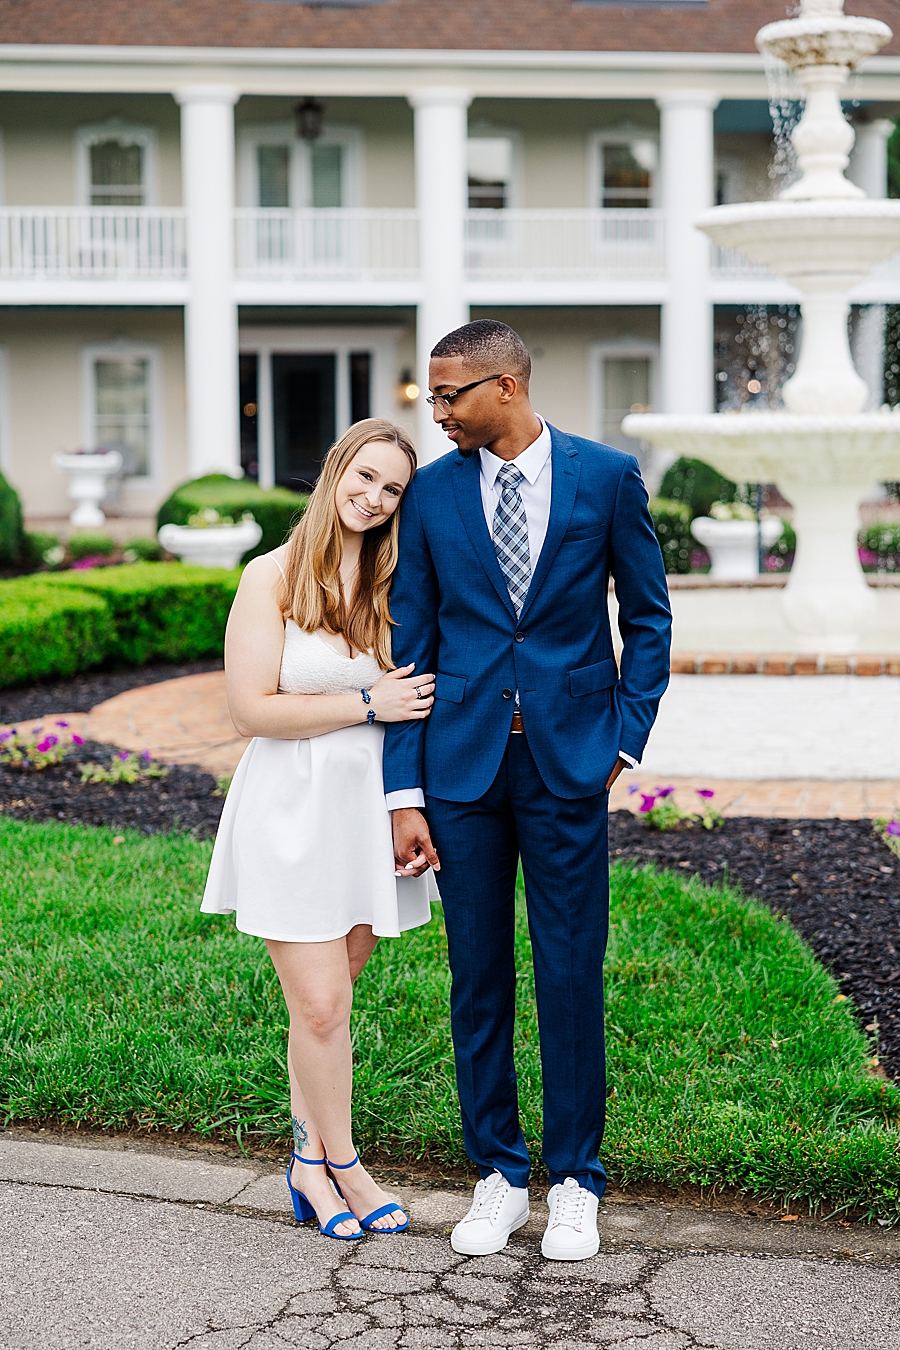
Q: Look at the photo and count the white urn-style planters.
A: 3